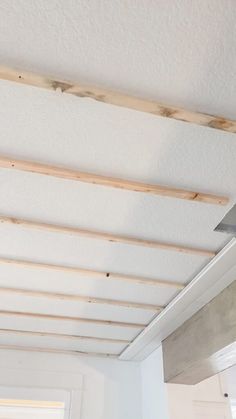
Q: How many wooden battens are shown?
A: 8